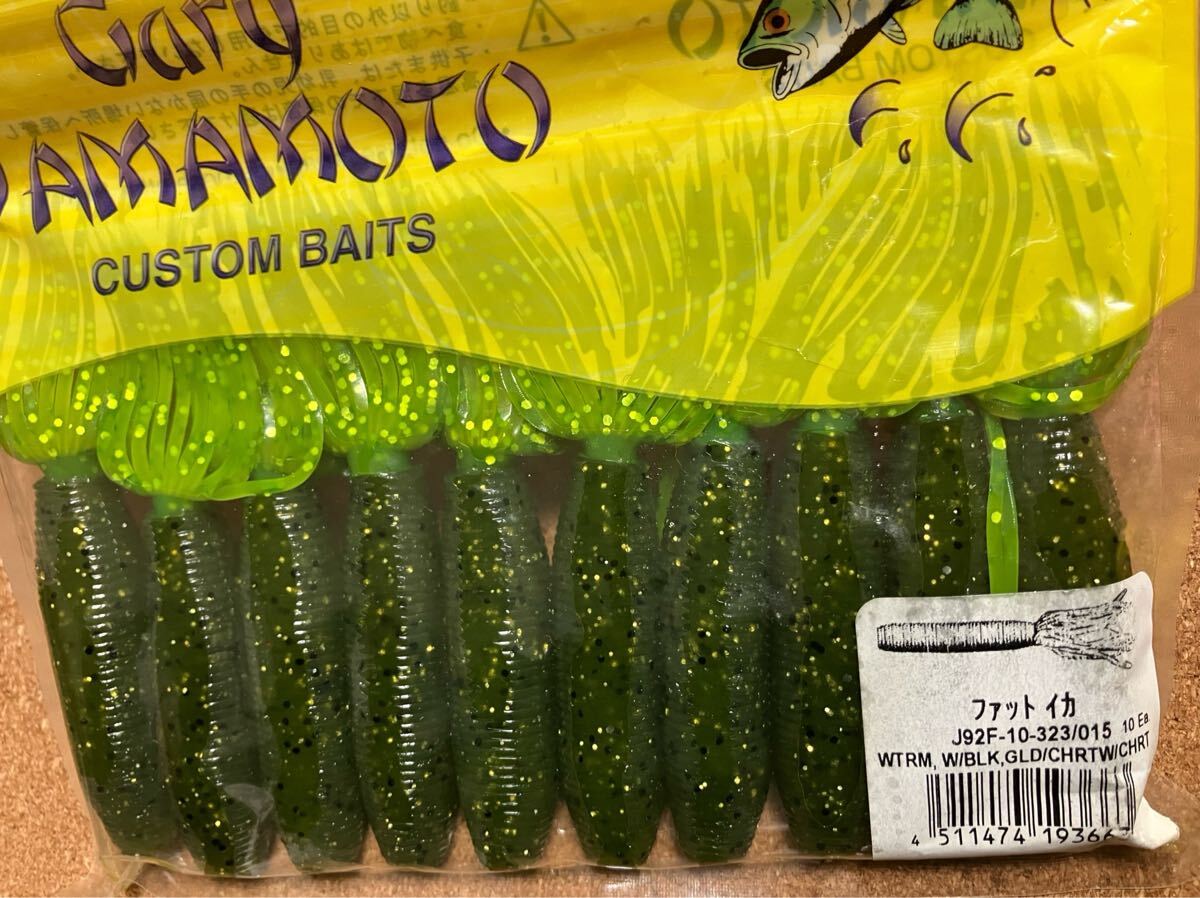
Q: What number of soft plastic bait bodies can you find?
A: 10